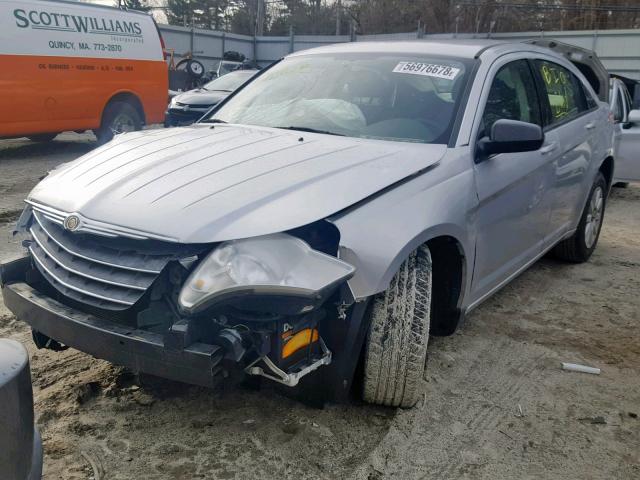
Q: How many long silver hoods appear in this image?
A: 1